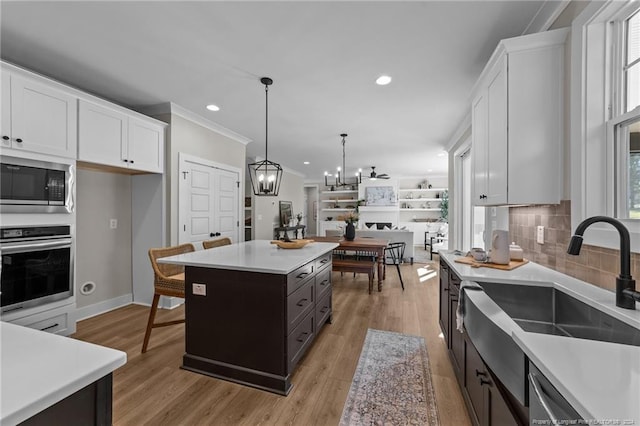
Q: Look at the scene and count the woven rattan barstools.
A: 2